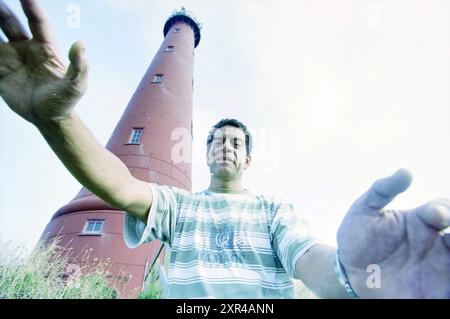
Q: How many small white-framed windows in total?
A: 5